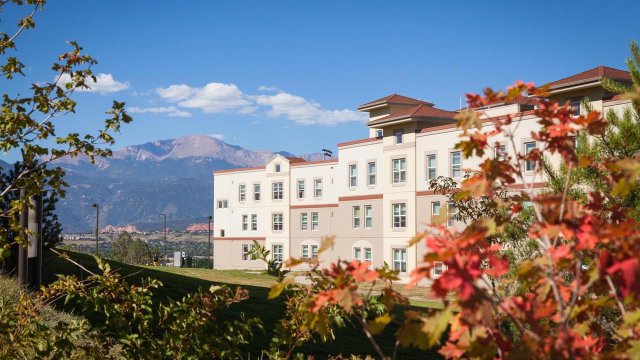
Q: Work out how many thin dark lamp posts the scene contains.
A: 3